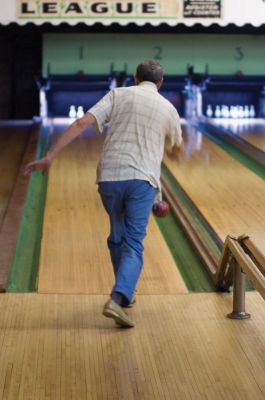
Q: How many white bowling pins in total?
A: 12